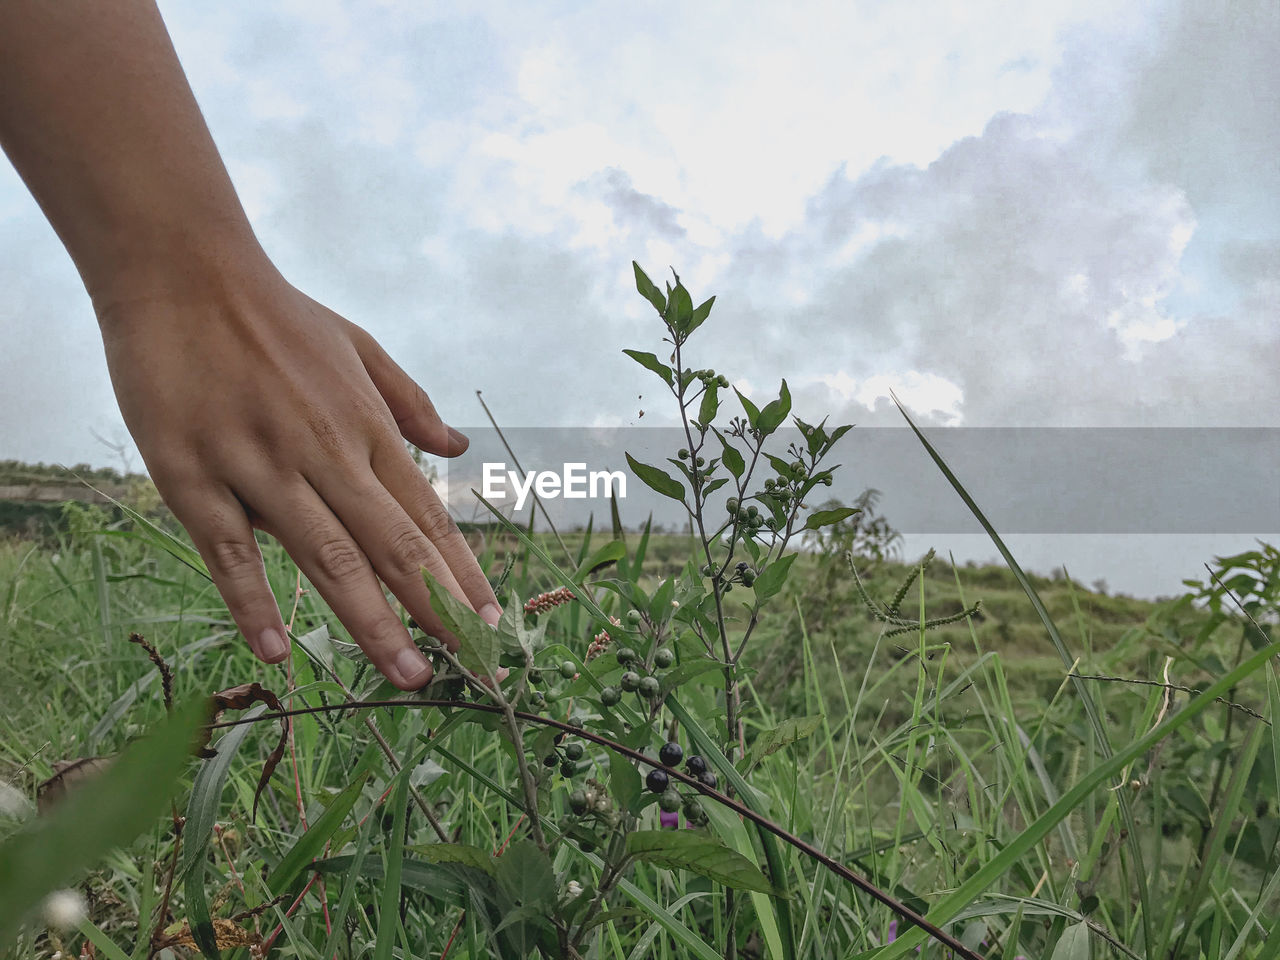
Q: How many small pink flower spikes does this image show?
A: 2